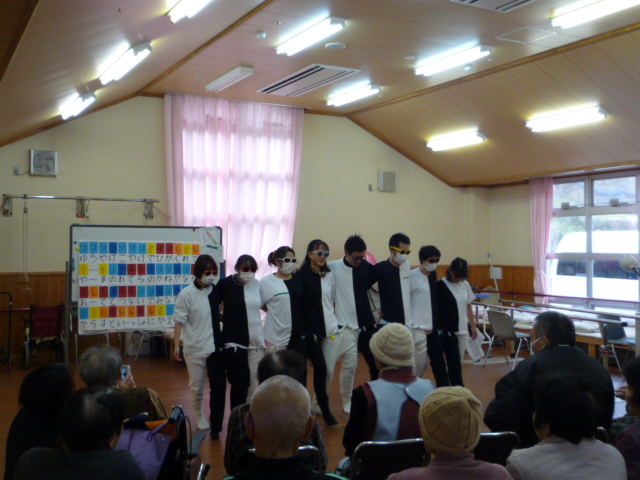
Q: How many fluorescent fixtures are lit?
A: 9